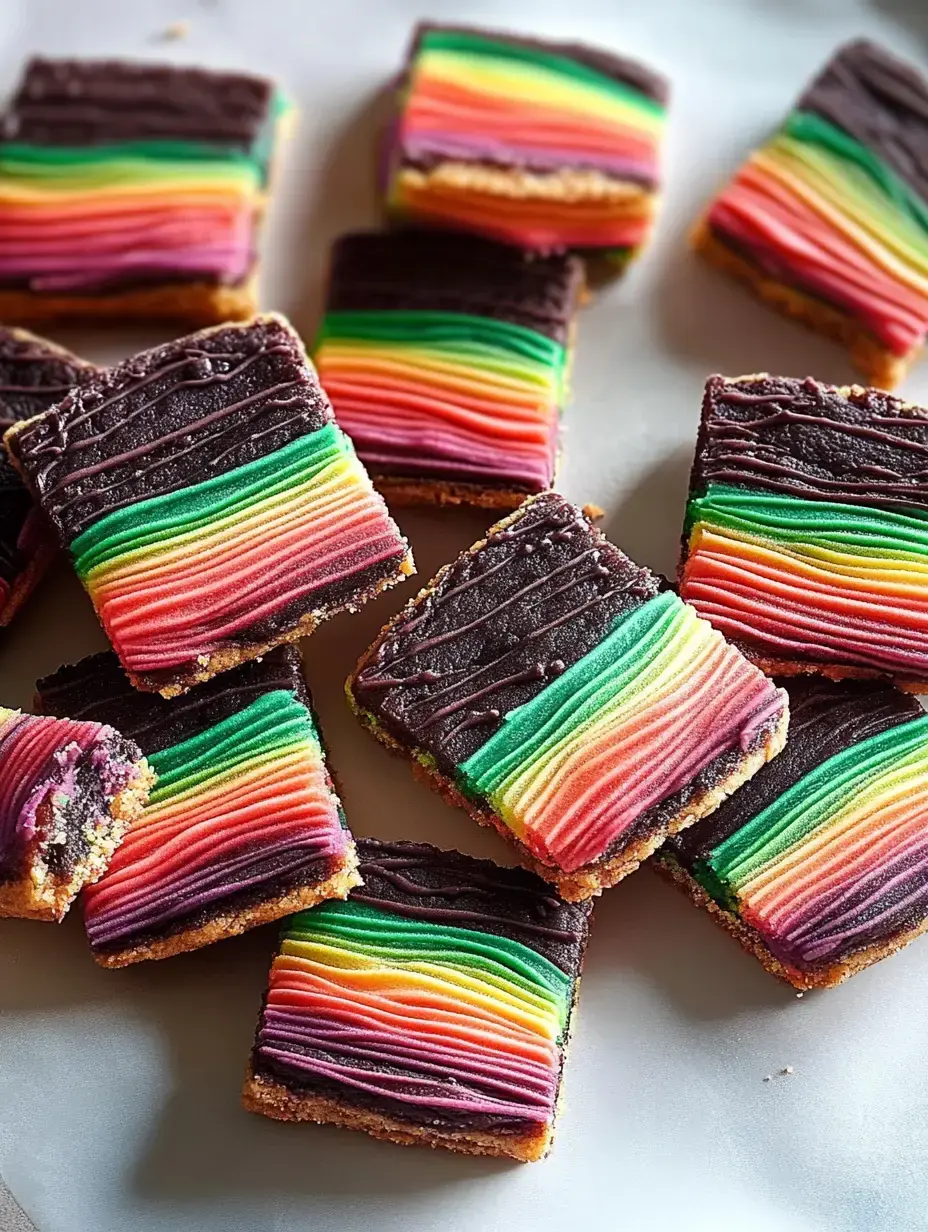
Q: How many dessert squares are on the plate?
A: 12